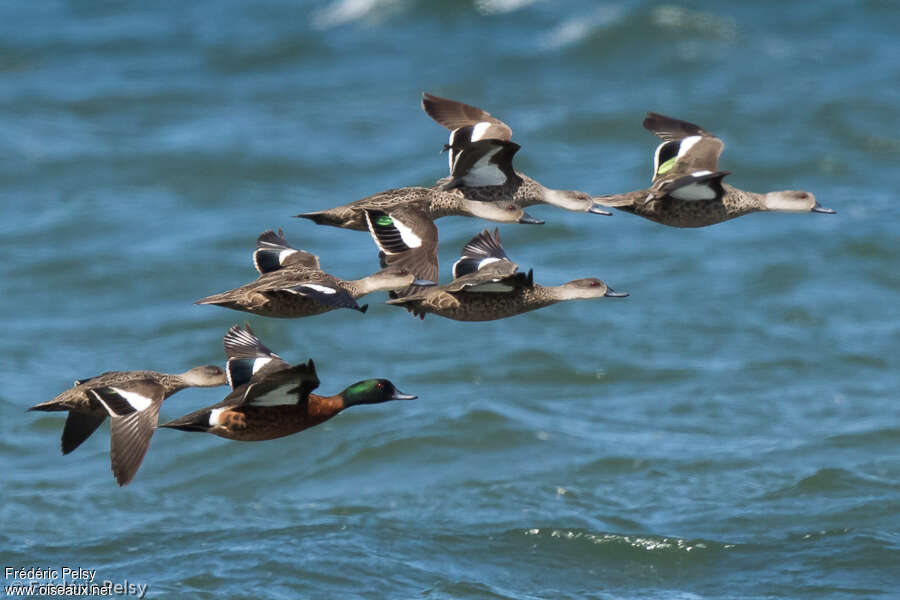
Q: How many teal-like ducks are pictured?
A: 7